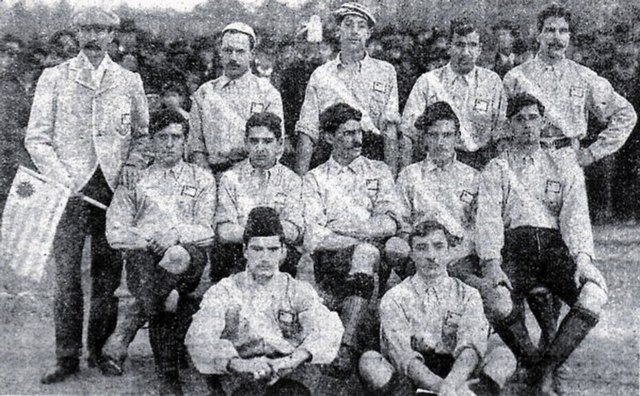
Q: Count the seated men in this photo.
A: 7